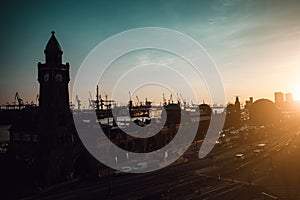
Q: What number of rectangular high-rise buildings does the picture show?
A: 2